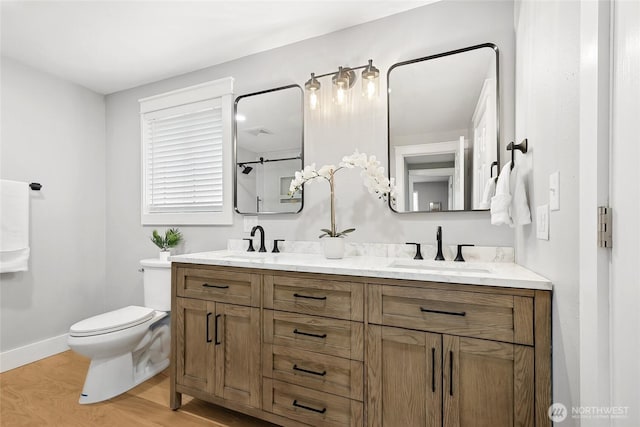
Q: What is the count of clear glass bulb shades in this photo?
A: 3